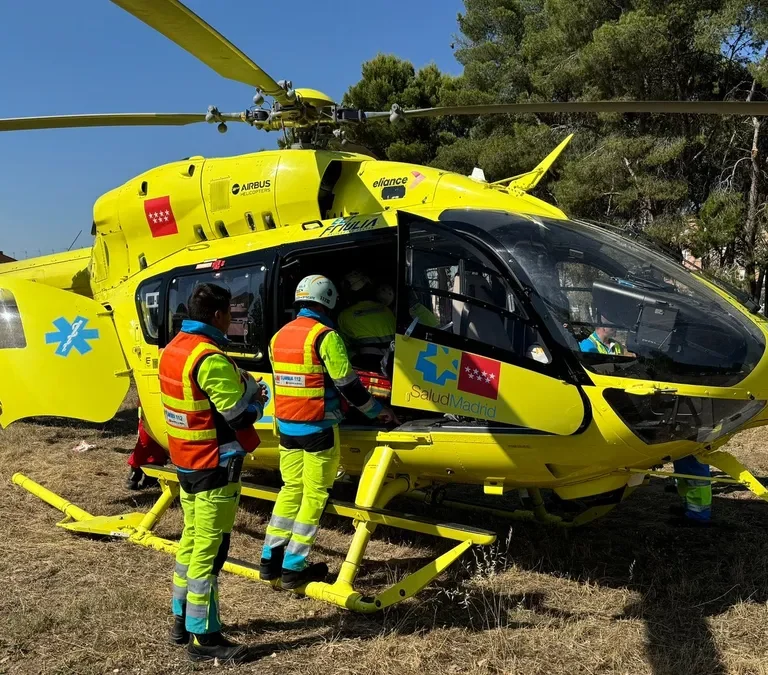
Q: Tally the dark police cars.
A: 0